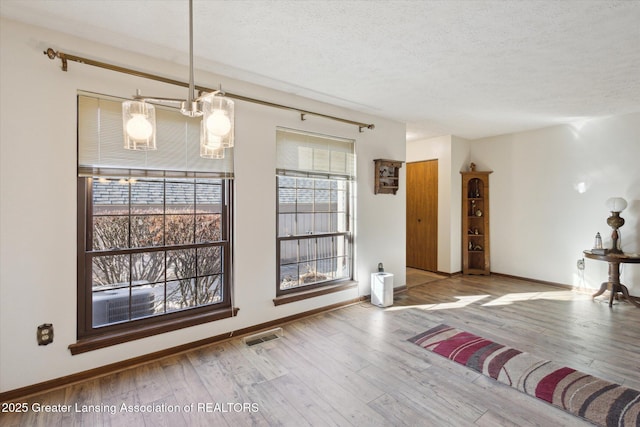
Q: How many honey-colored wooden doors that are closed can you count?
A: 1